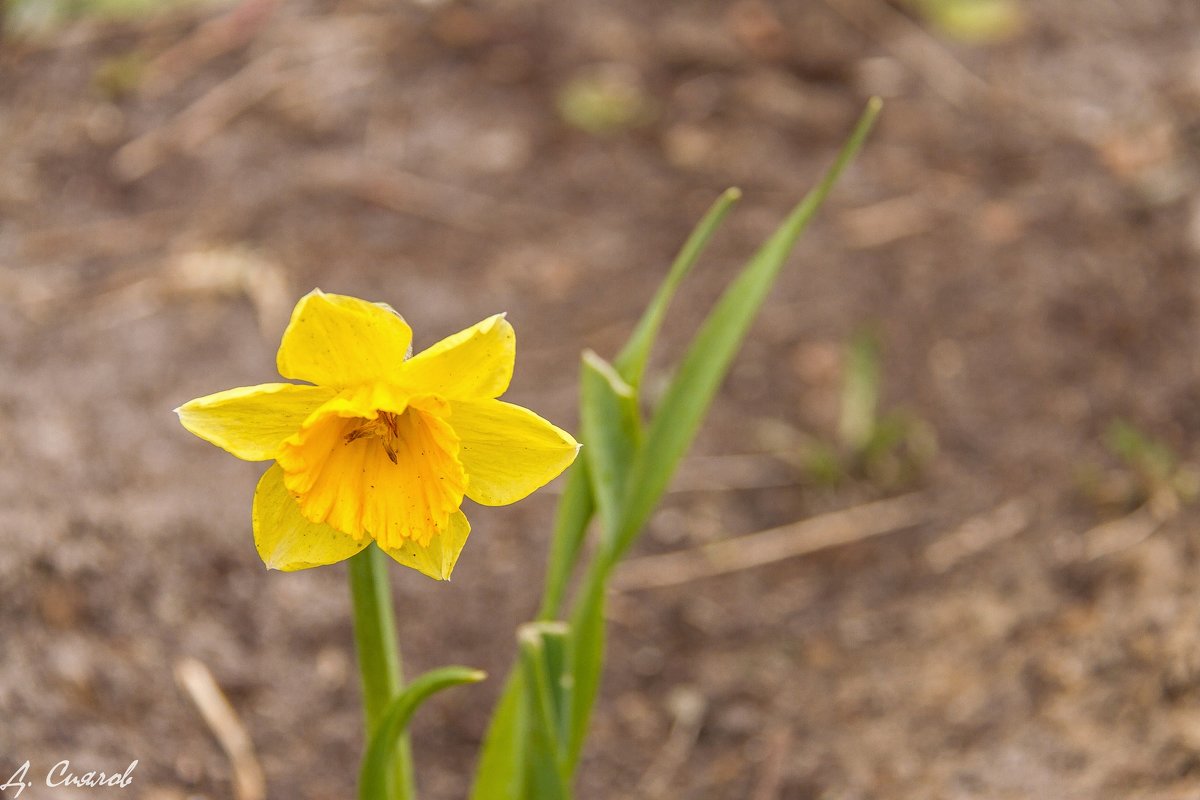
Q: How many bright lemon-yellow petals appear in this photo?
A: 6